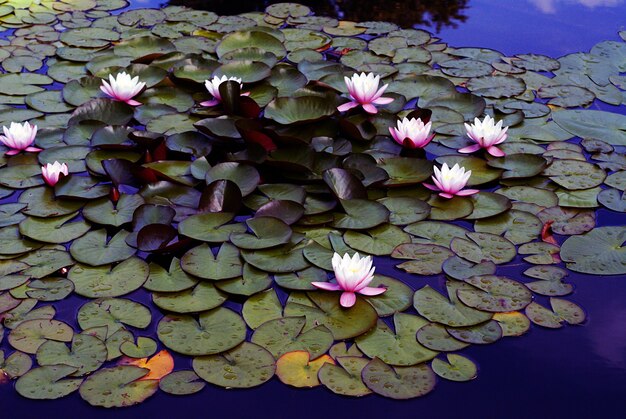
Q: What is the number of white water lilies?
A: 9